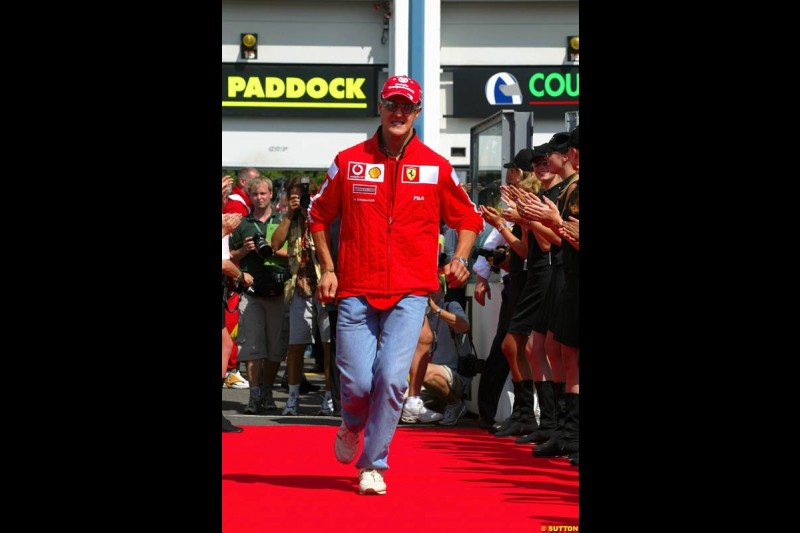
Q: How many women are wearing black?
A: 4